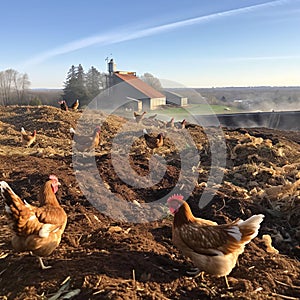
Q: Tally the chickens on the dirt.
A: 11